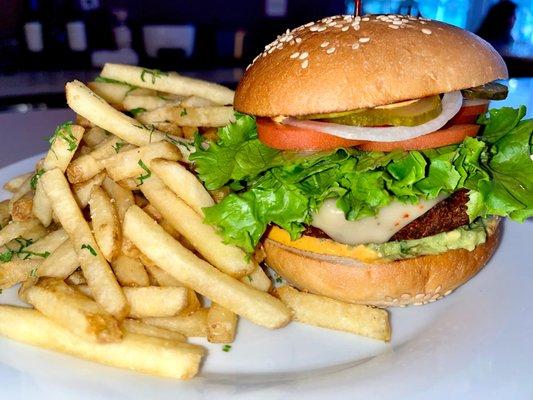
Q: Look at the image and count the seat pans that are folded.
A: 0